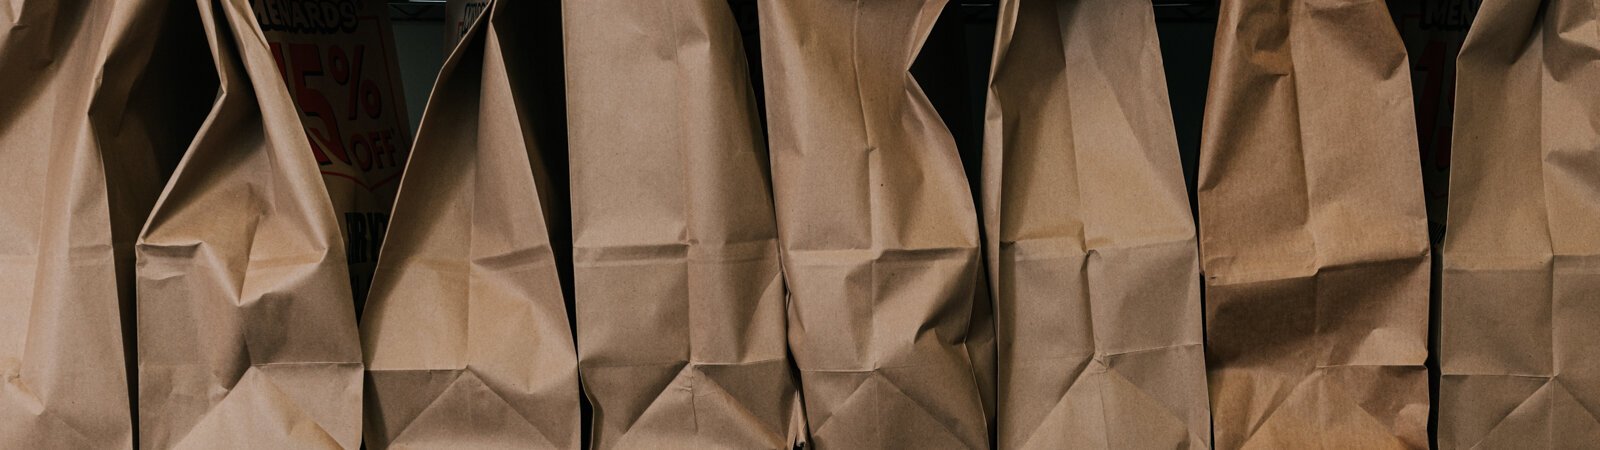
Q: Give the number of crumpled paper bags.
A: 8